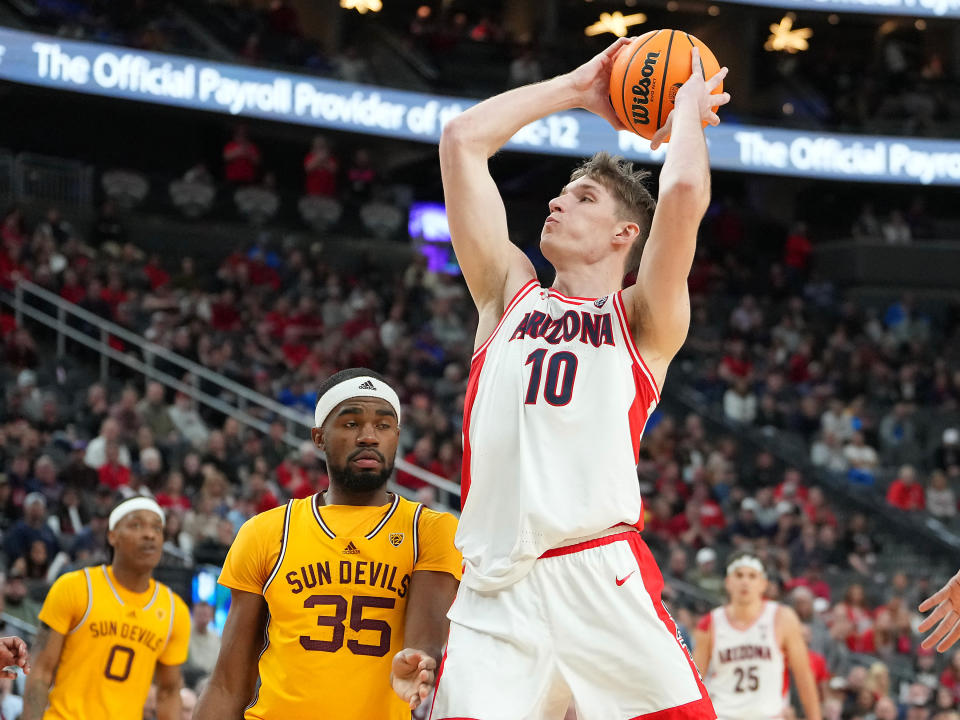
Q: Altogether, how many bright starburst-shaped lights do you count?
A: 3